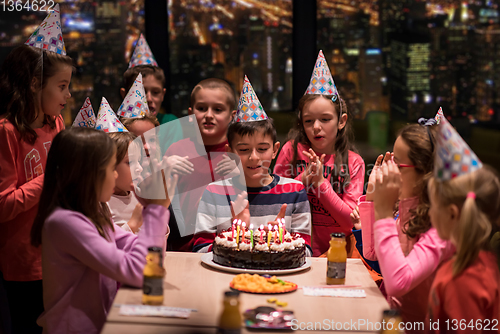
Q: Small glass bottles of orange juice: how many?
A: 4